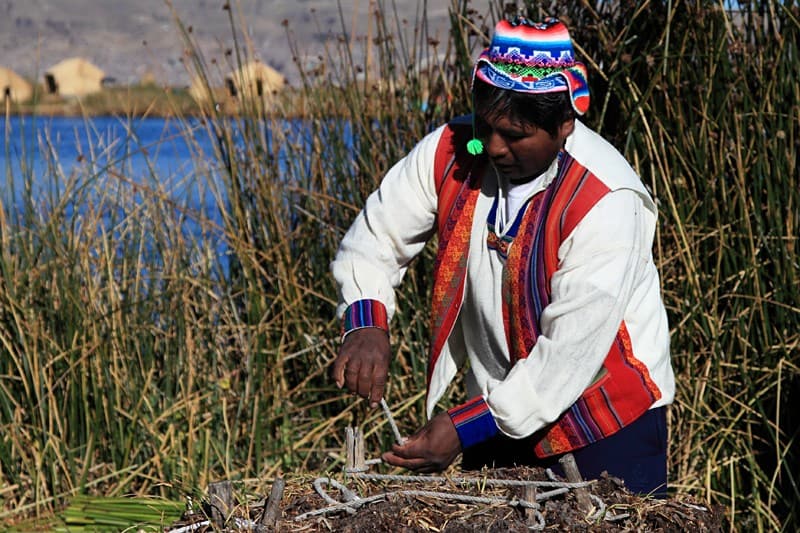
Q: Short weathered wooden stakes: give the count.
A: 5